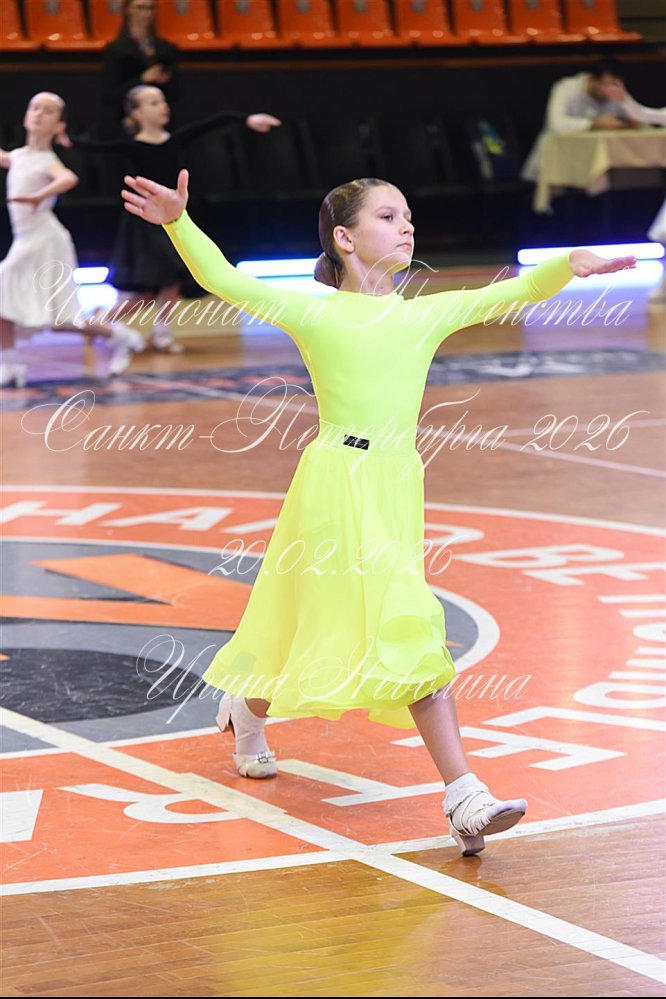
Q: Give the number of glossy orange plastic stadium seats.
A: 11